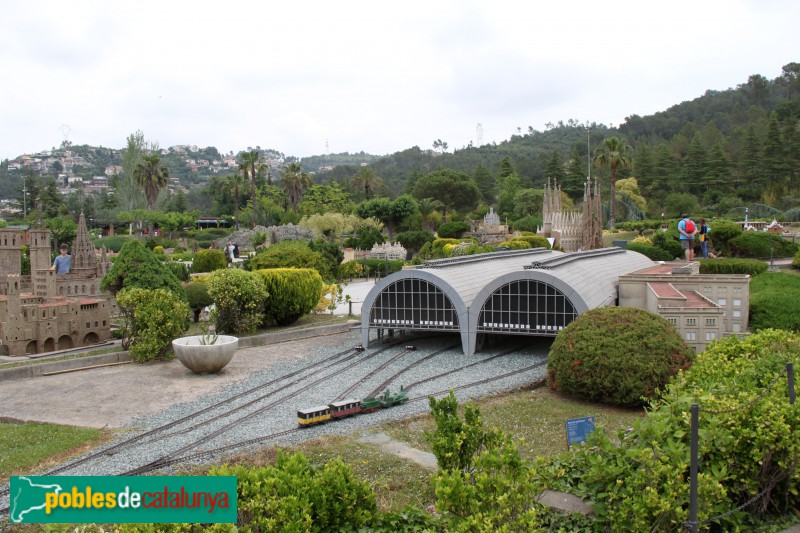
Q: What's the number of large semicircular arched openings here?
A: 2